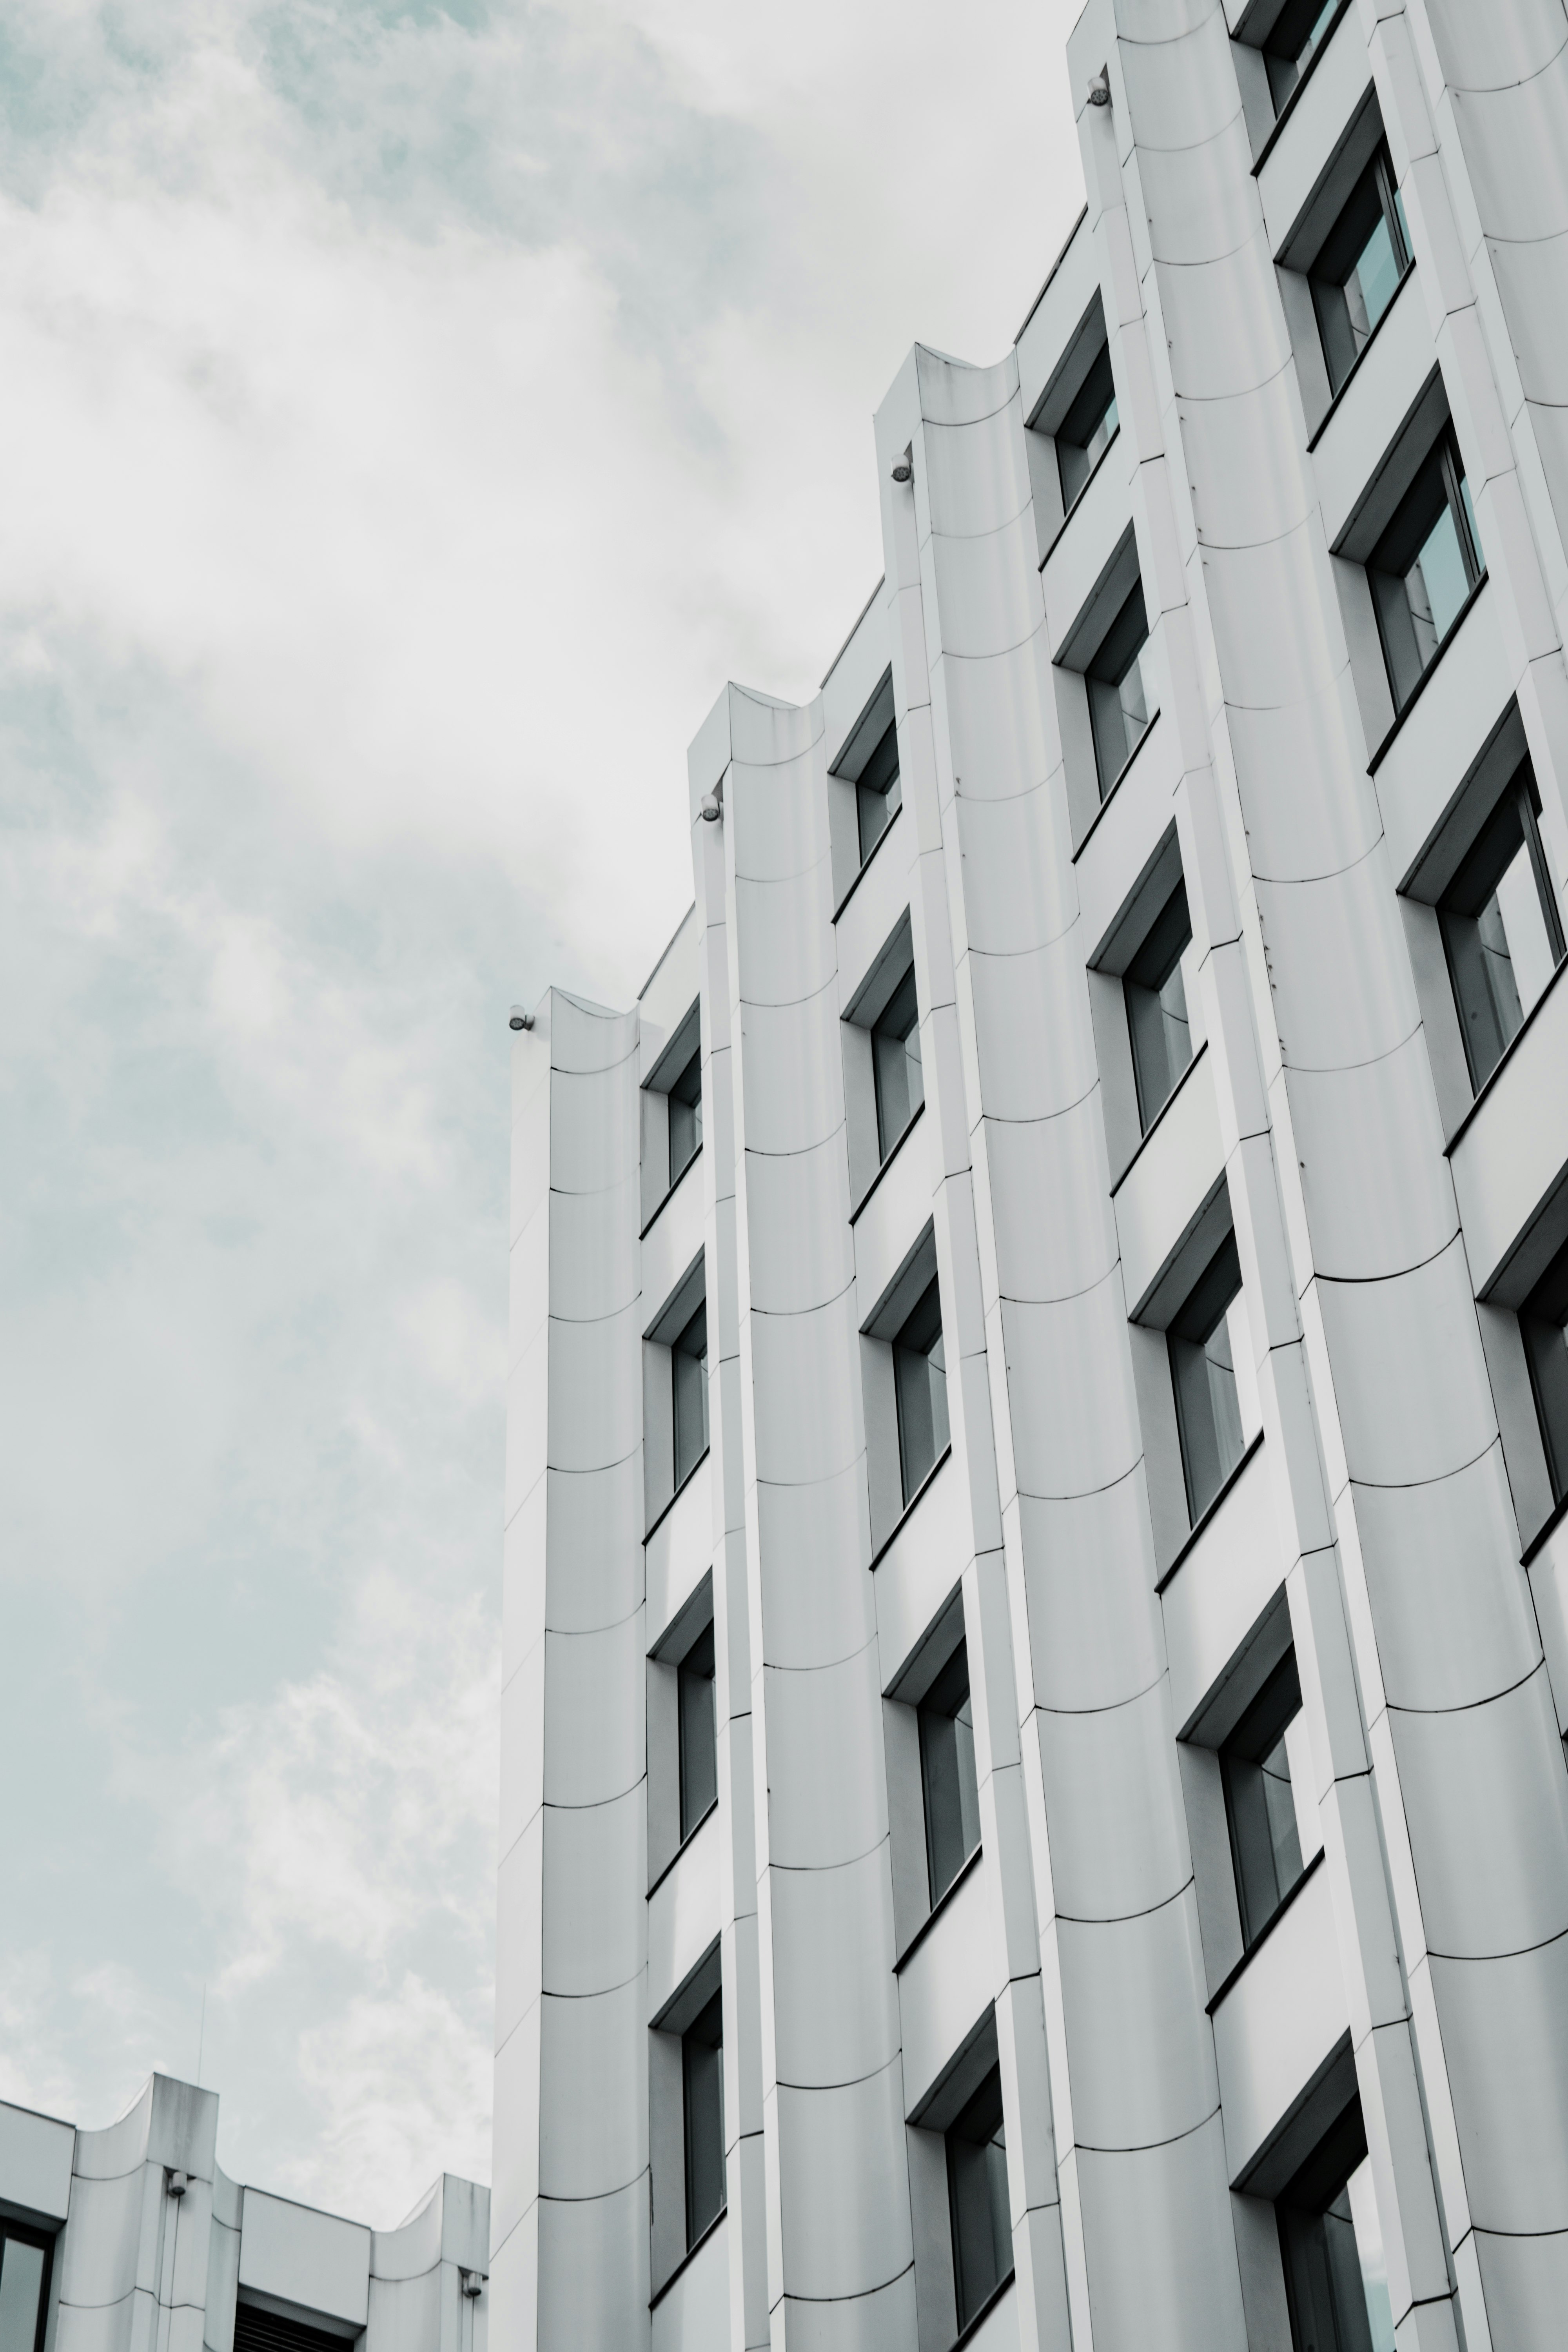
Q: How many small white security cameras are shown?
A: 6